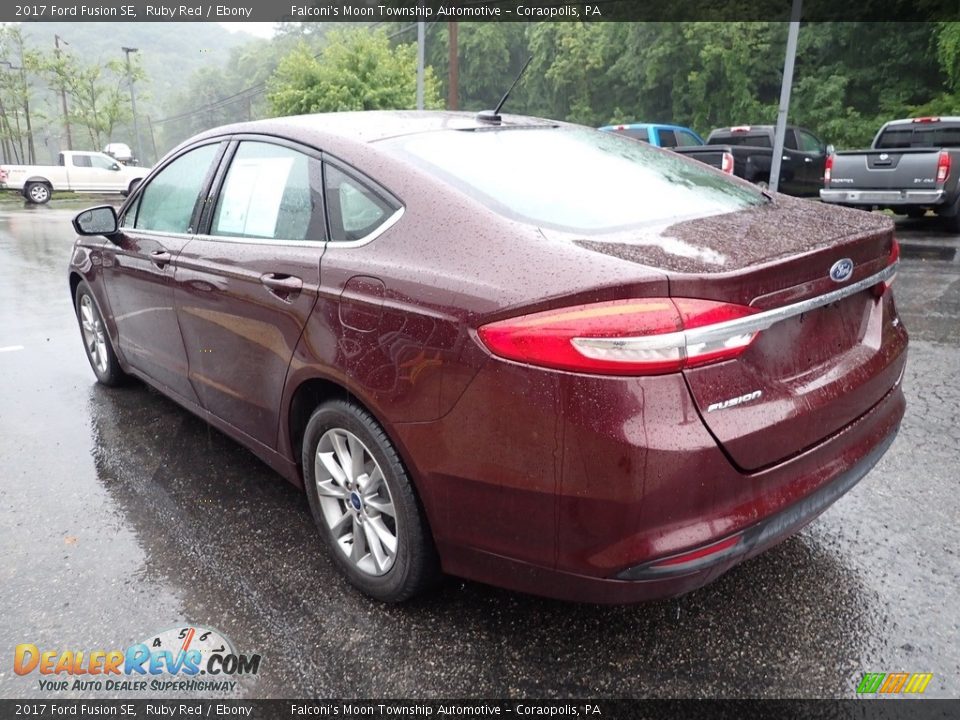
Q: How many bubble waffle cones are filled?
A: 0